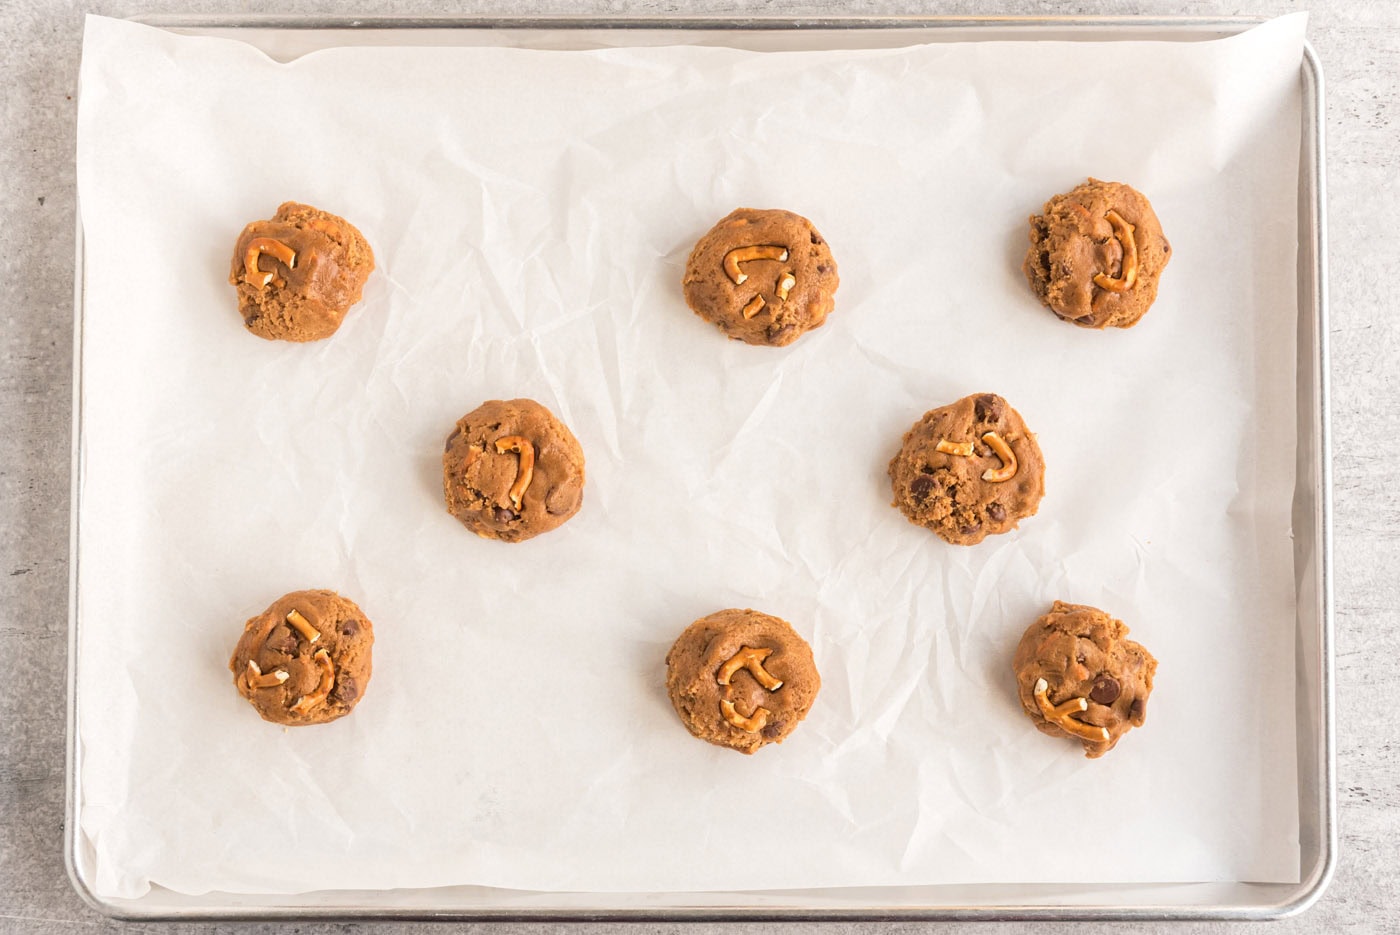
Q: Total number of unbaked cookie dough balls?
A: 8